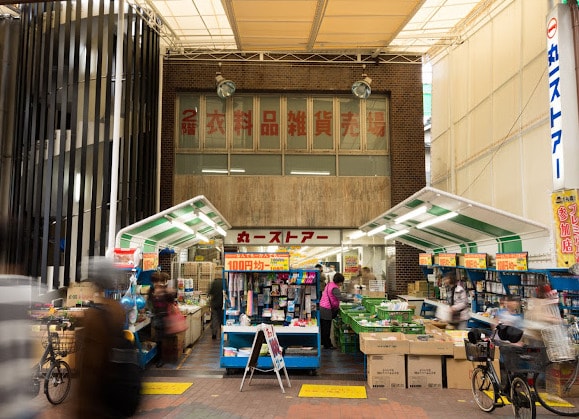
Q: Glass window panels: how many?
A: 12